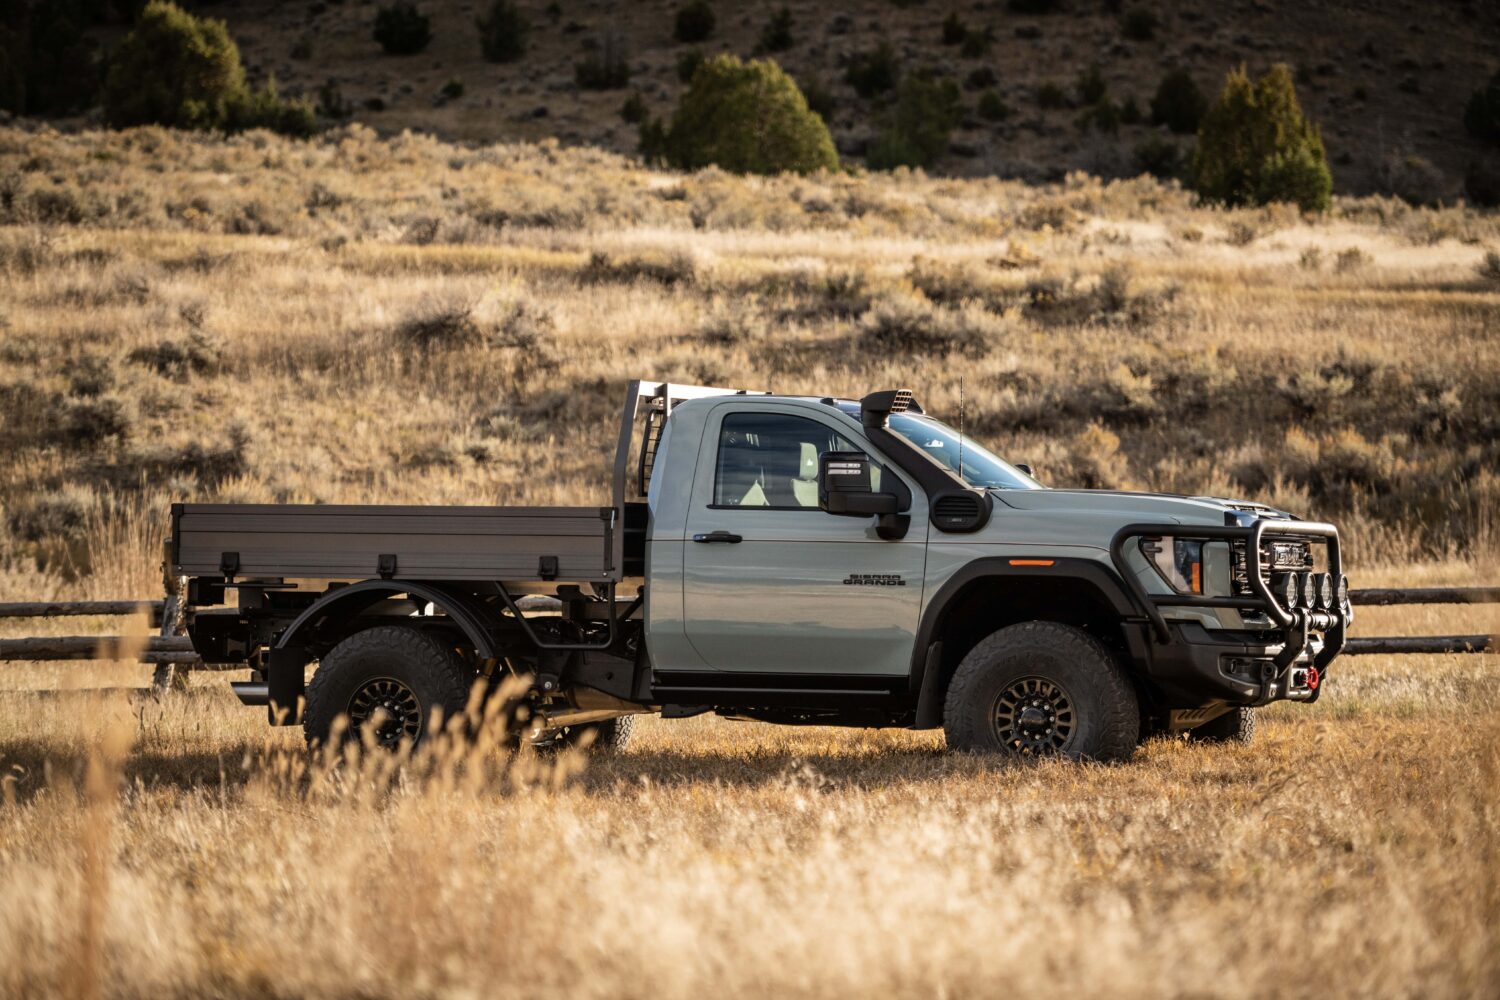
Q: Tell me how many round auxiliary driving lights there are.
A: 4